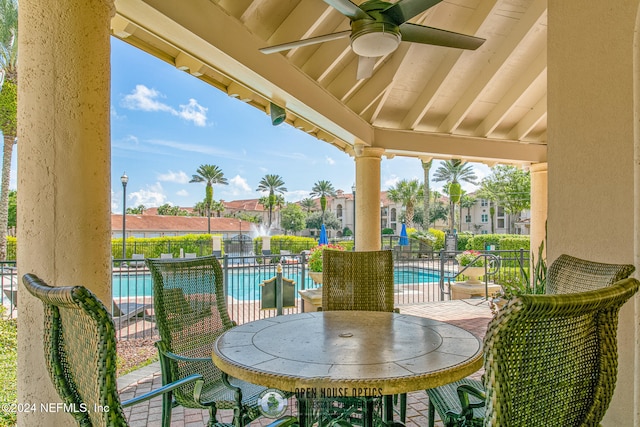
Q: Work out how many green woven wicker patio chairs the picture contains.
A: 5